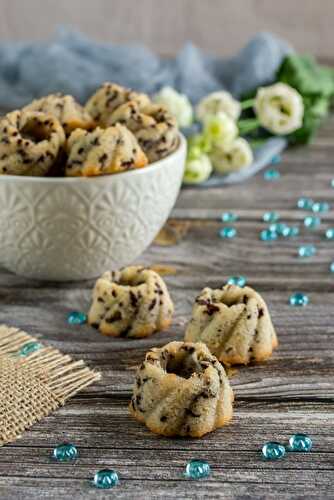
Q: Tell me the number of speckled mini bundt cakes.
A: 8